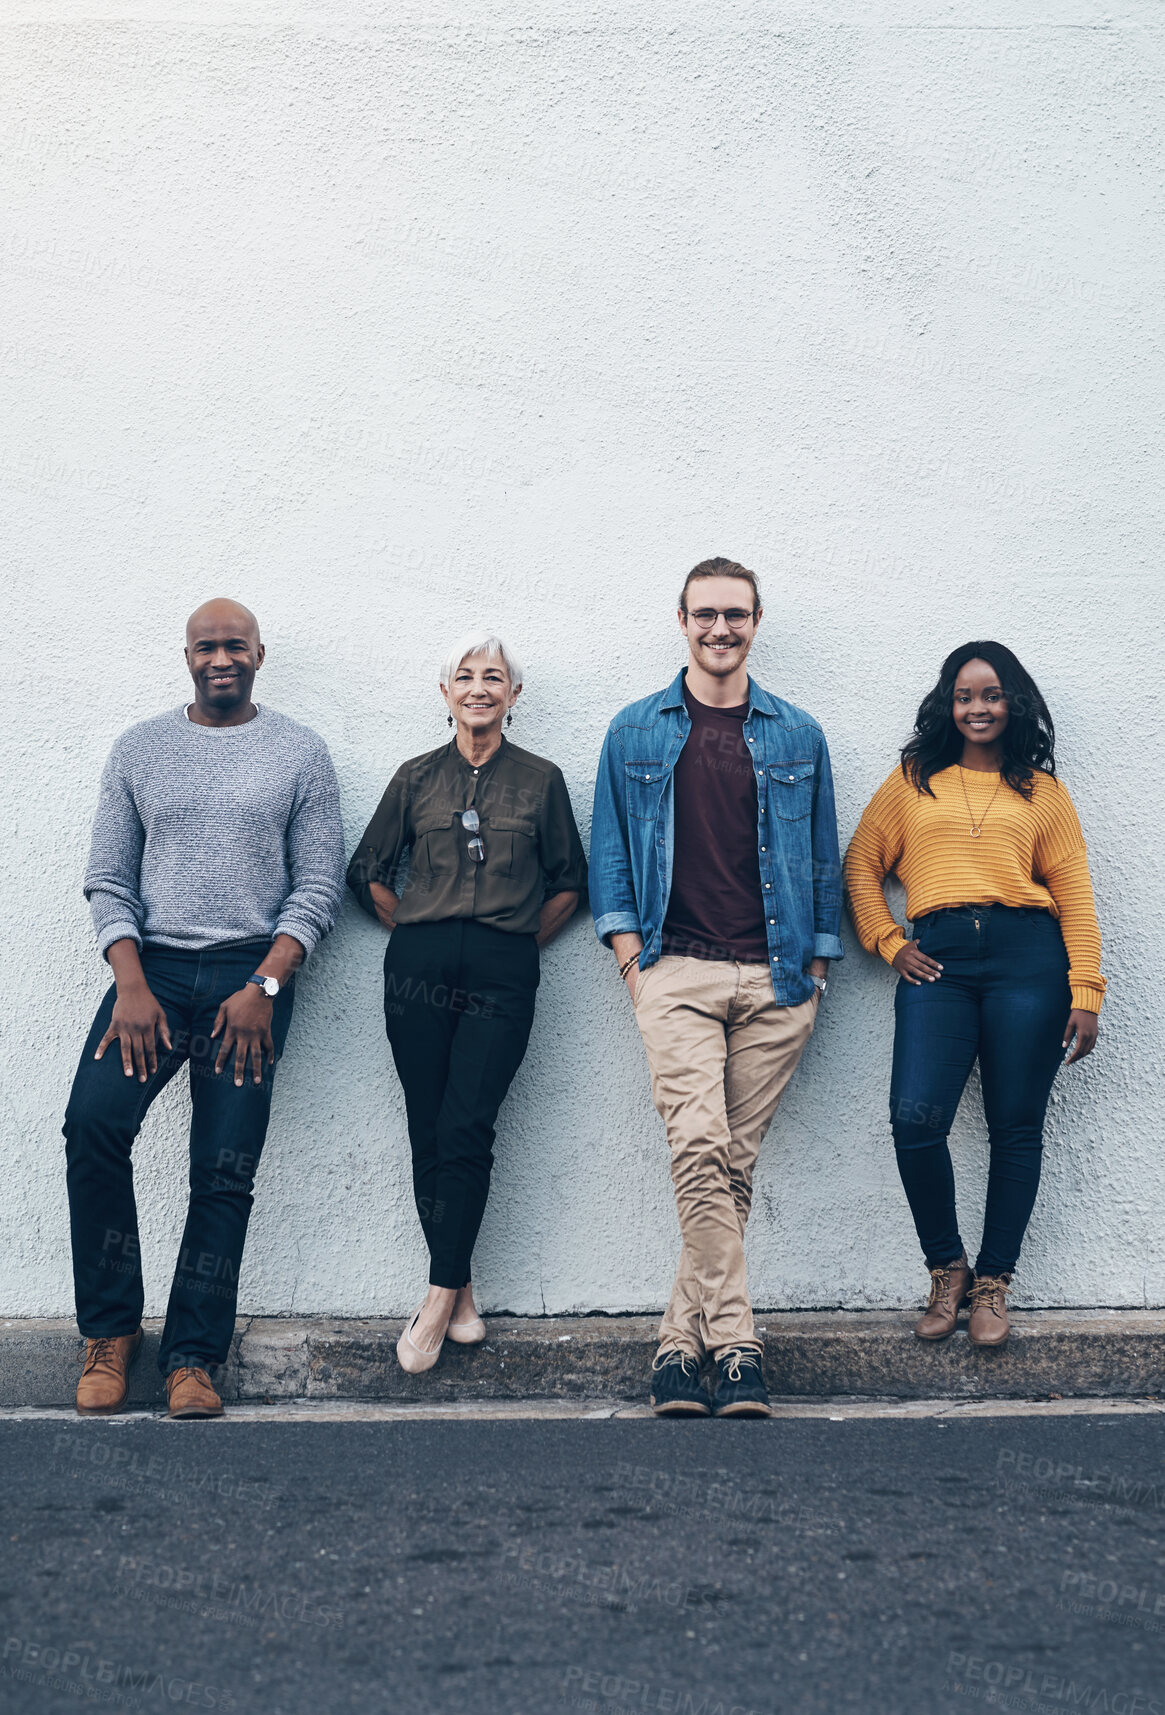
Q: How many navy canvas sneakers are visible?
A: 2